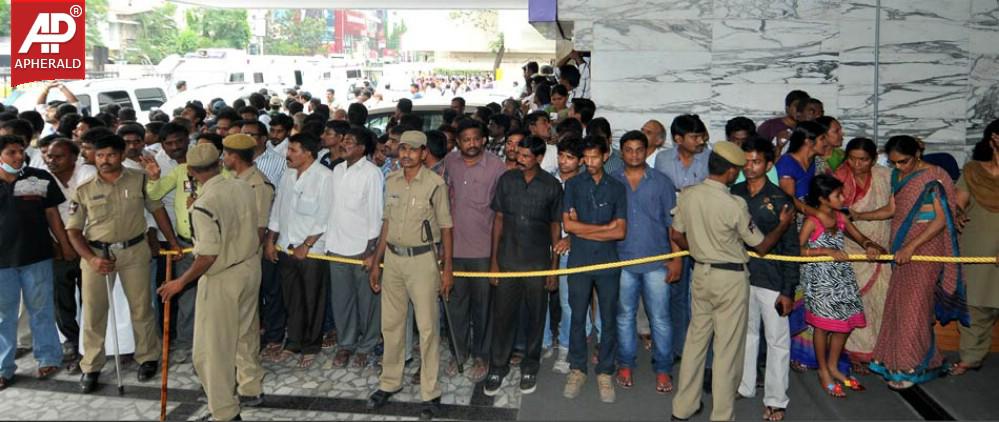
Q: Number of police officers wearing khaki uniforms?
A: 5